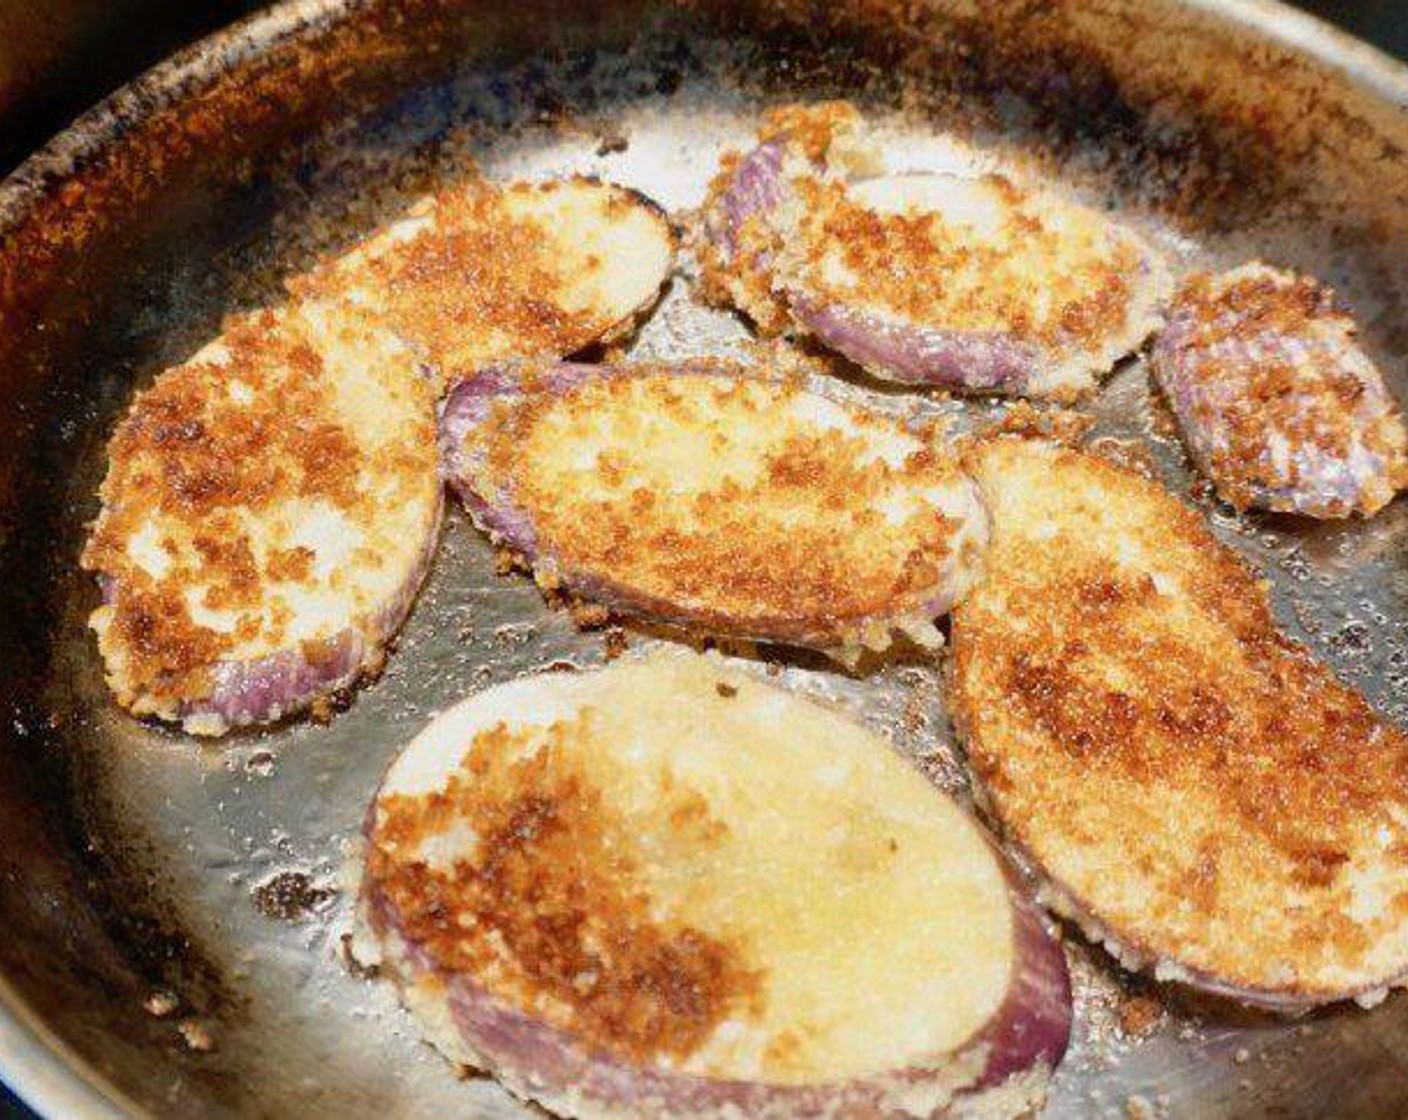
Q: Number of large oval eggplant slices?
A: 6